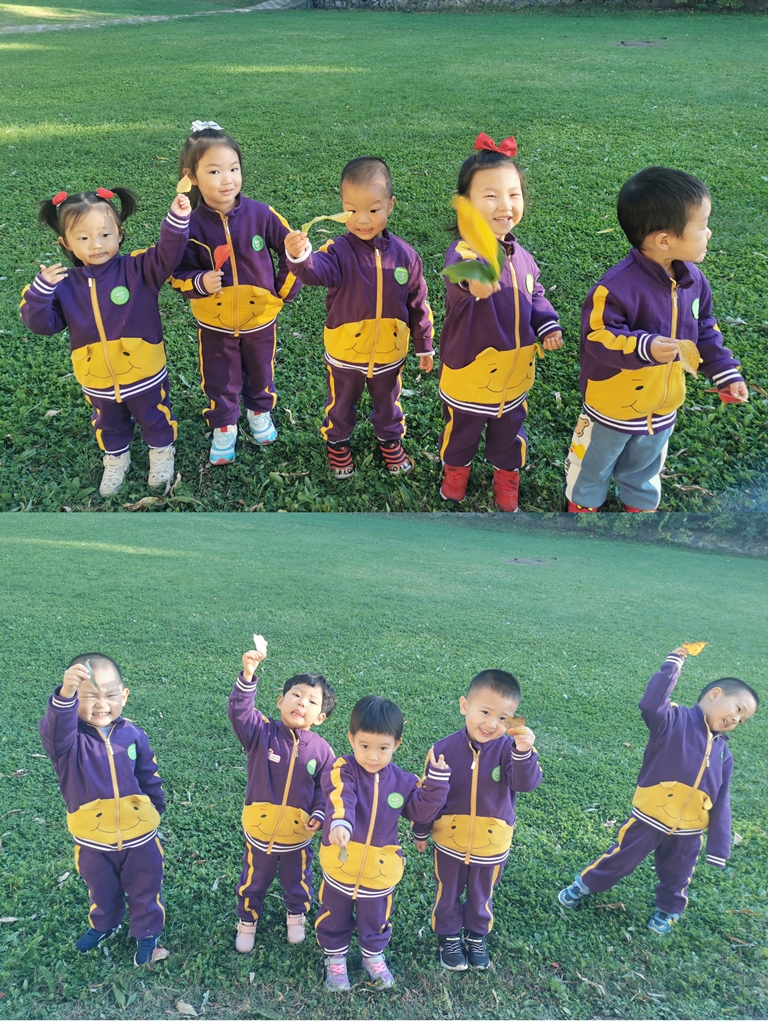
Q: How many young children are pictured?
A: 10